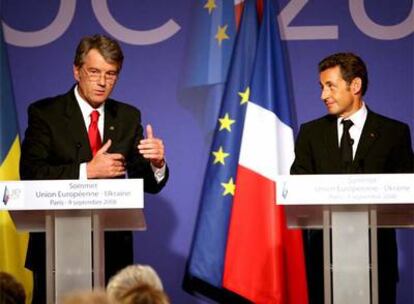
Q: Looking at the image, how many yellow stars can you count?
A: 6